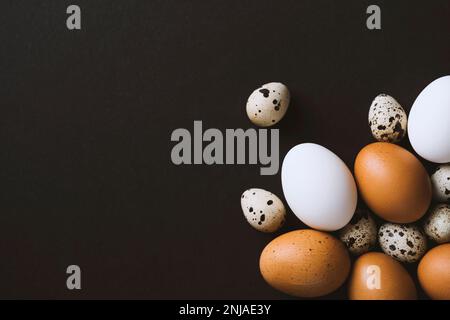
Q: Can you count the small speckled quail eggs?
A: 7